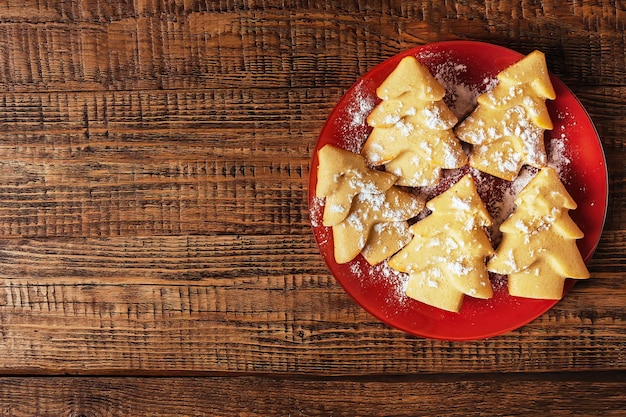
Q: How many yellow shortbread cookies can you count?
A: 5